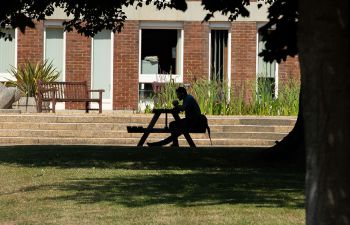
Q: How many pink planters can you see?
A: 0